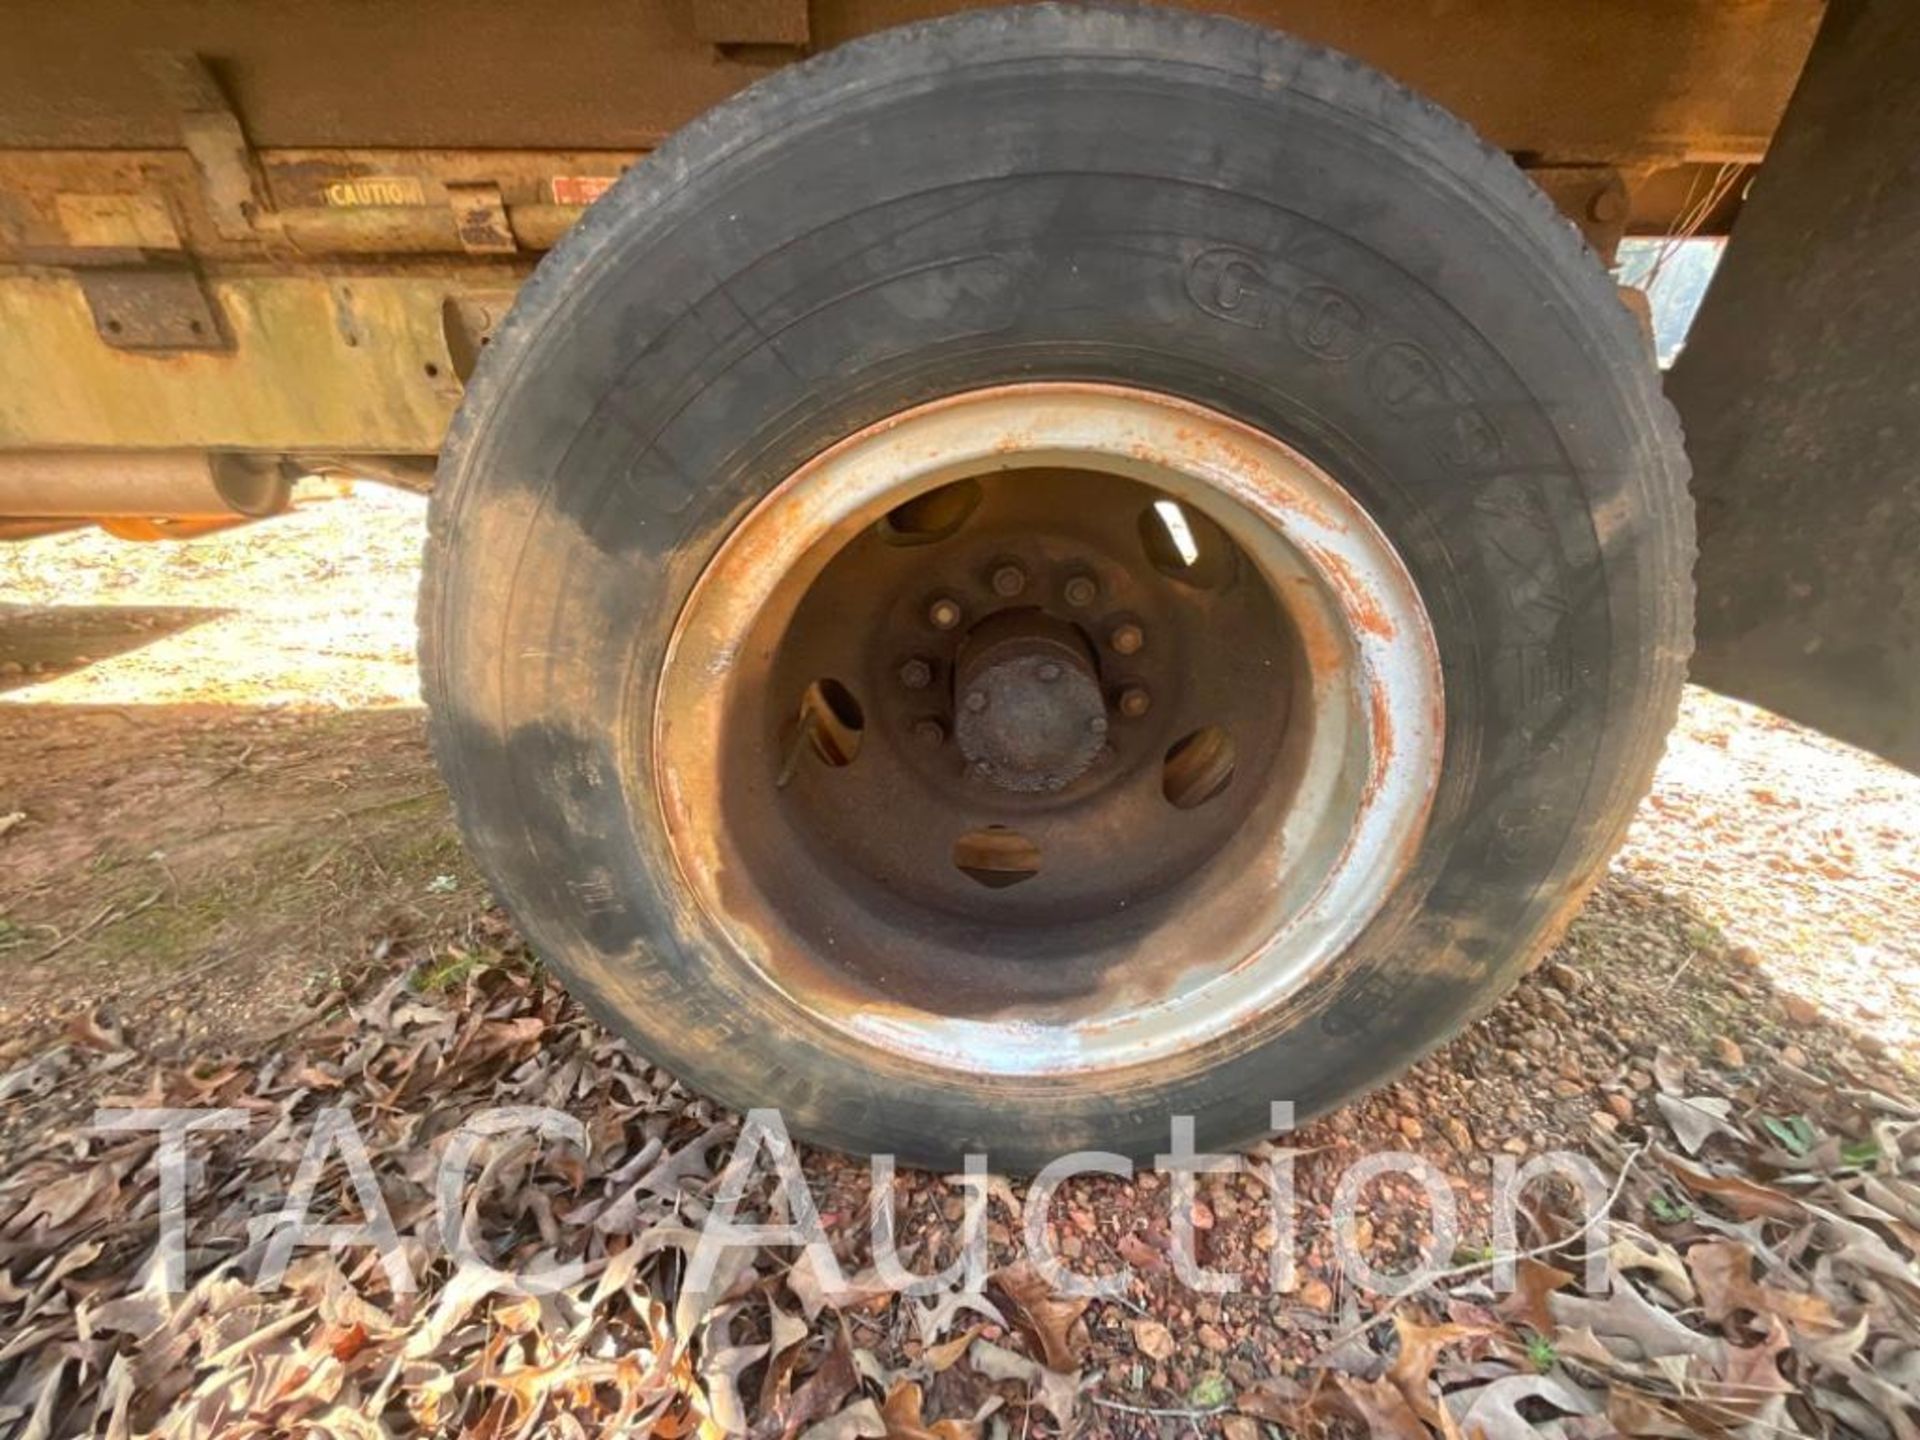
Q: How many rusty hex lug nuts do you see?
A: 7